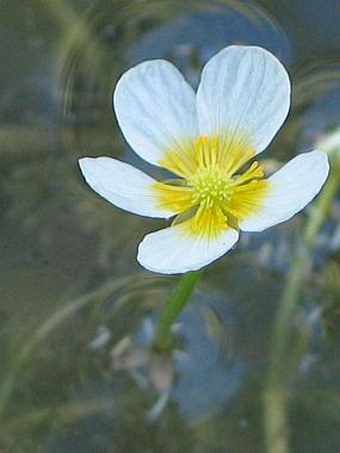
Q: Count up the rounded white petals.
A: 5